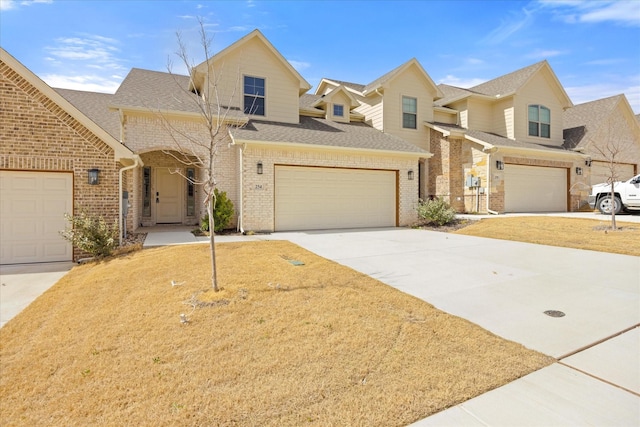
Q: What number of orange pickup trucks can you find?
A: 0